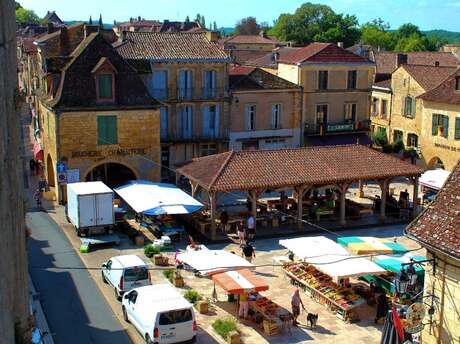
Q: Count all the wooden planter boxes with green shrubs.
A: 4